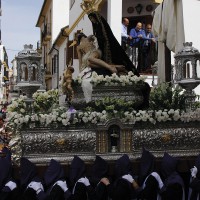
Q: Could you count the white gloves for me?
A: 6